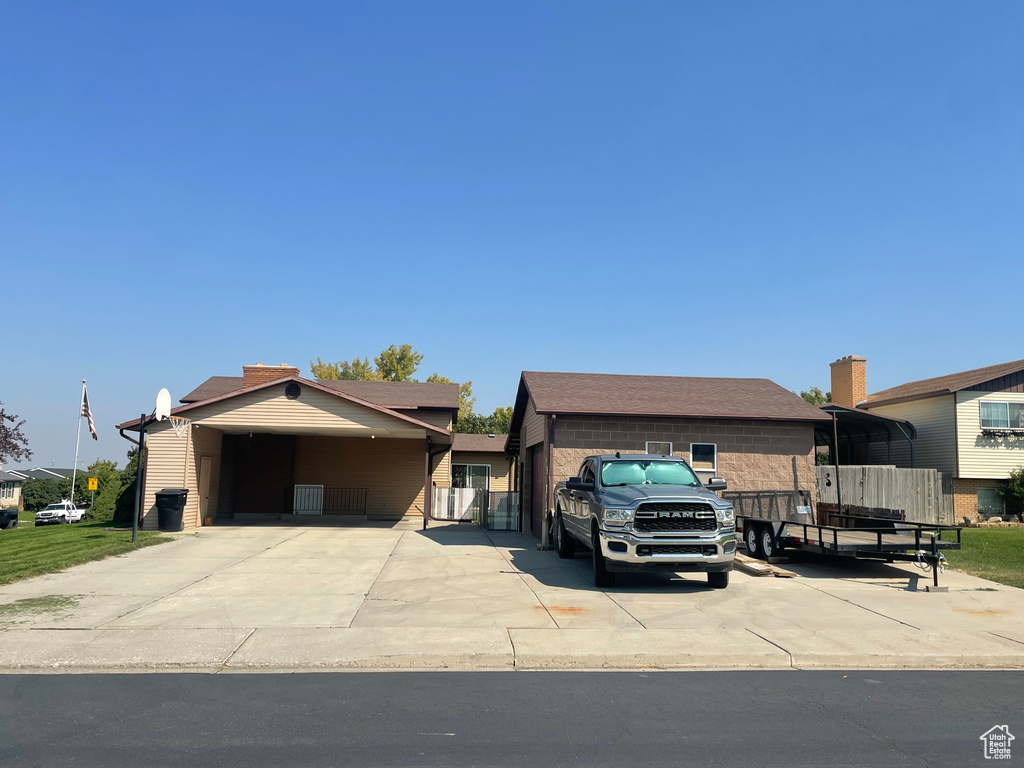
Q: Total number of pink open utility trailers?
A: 0